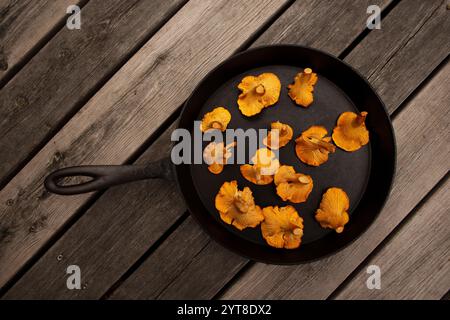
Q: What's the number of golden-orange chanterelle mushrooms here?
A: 12